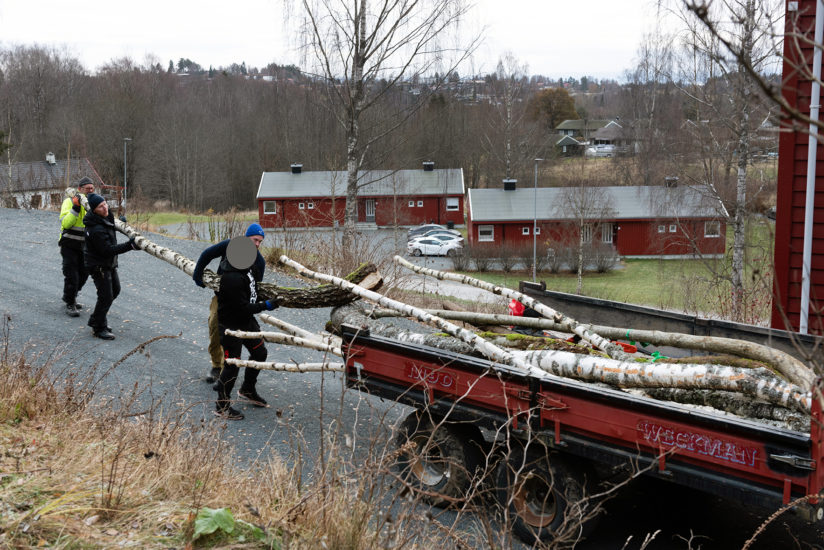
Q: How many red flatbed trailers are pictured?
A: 1